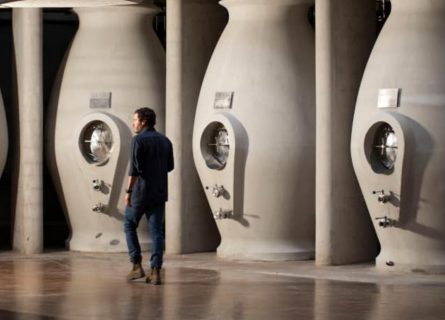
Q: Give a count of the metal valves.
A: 6